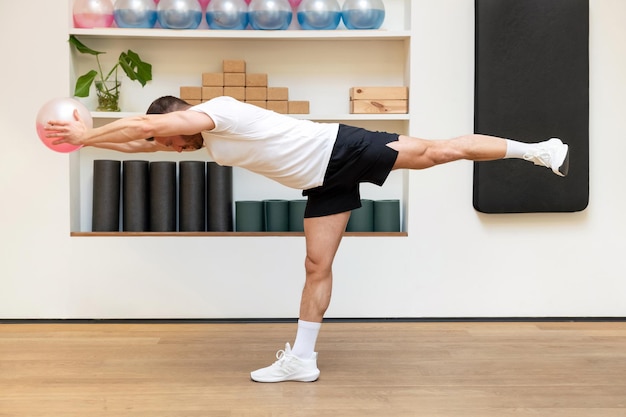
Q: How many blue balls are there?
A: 6